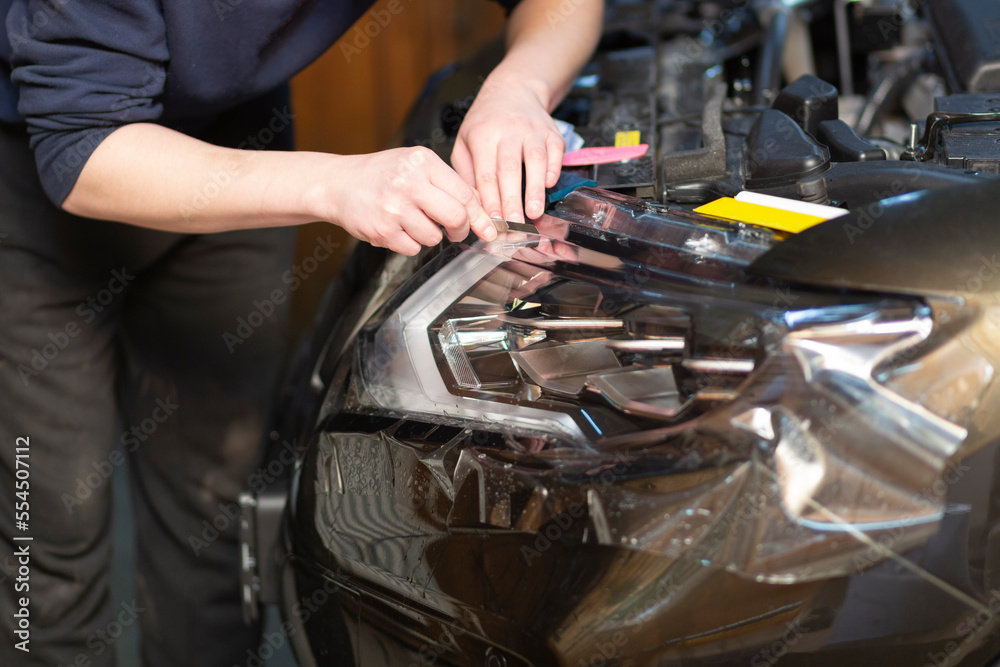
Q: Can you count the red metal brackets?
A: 0